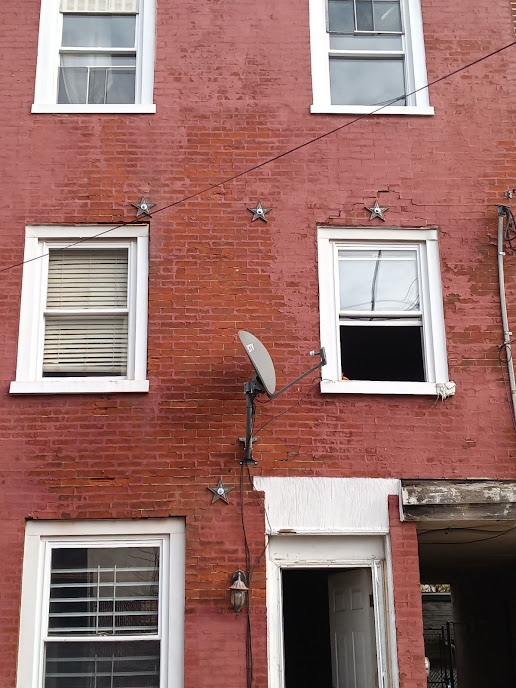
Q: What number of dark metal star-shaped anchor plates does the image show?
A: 4